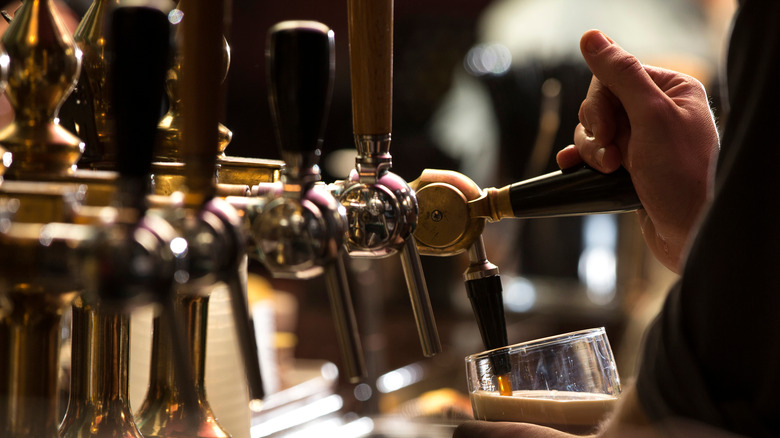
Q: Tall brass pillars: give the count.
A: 3